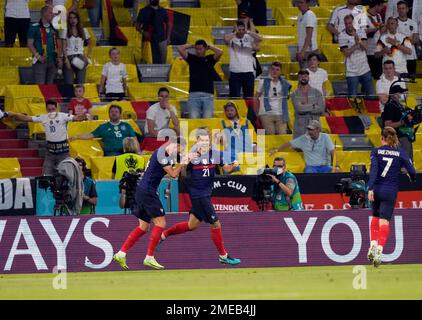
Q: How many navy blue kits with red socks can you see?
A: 3